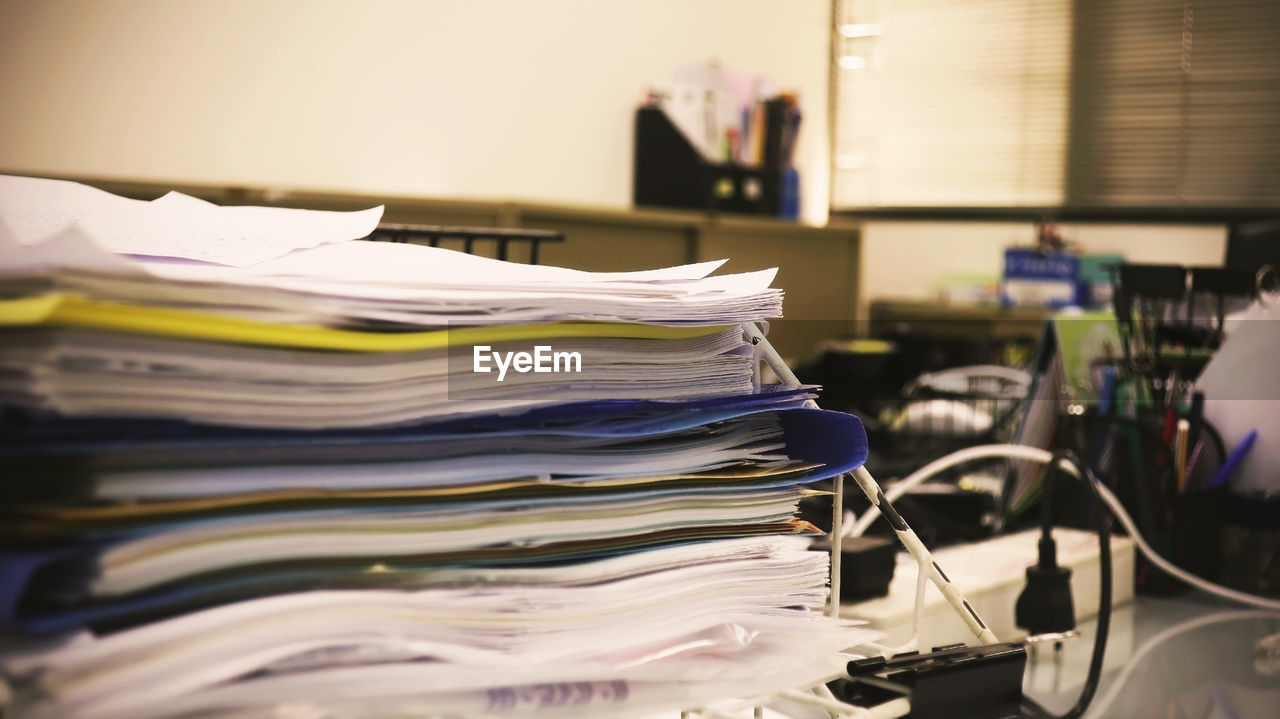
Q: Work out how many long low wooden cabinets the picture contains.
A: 1